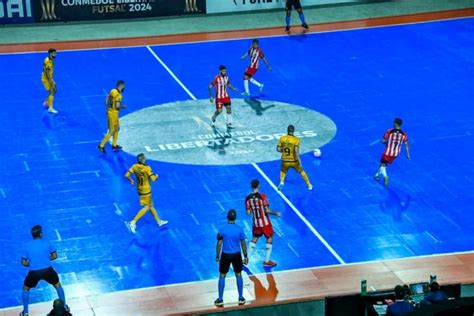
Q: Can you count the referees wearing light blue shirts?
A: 2